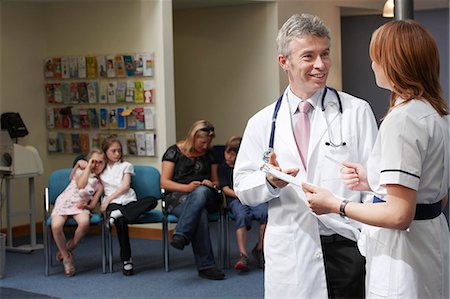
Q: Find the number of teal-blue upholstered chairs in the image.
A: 4